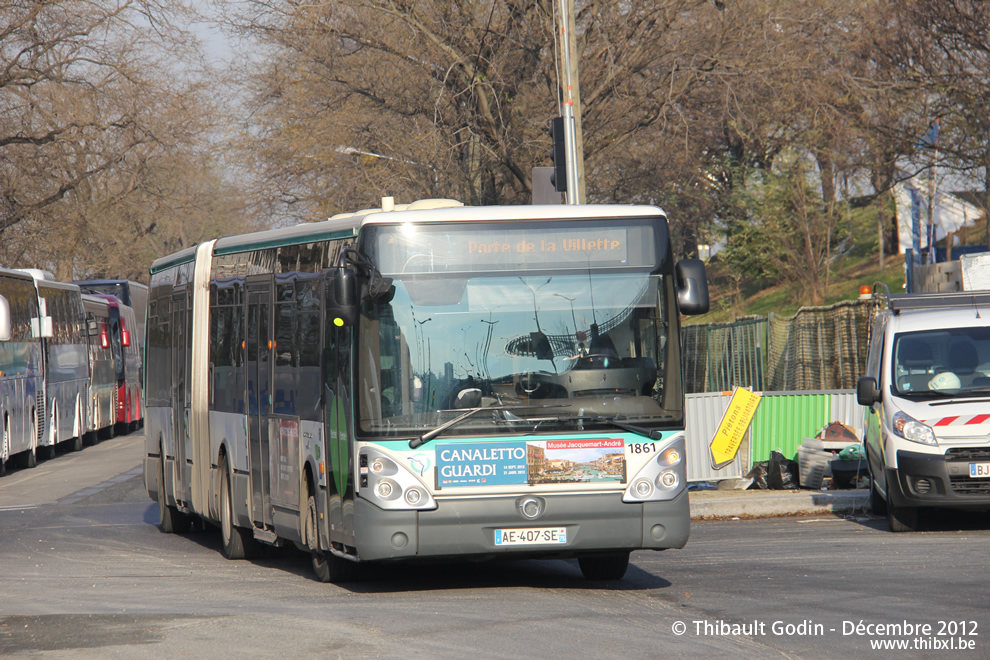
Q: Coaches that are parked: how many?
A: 5